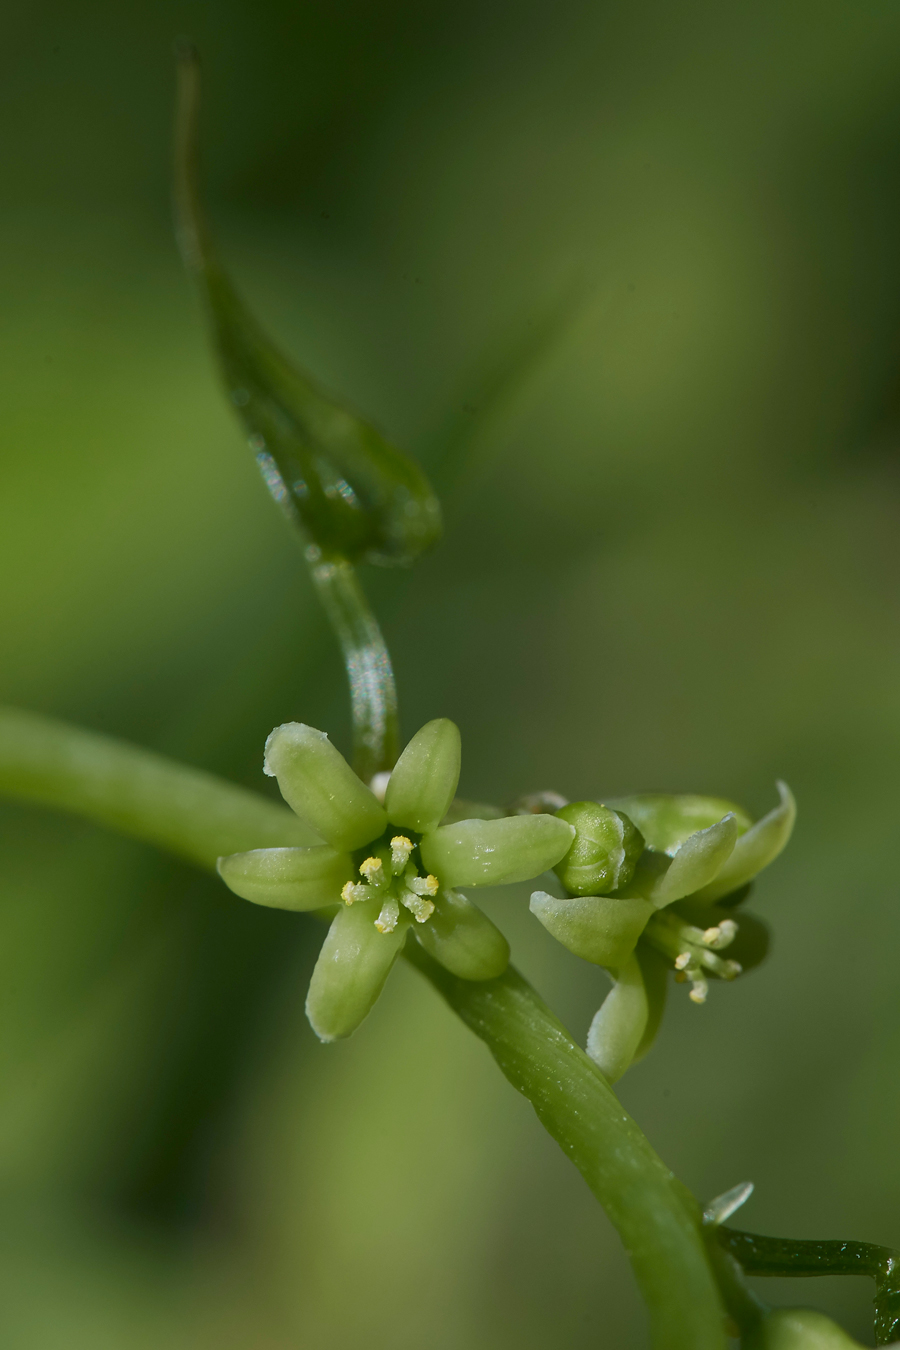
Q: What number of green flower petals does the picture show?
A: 12